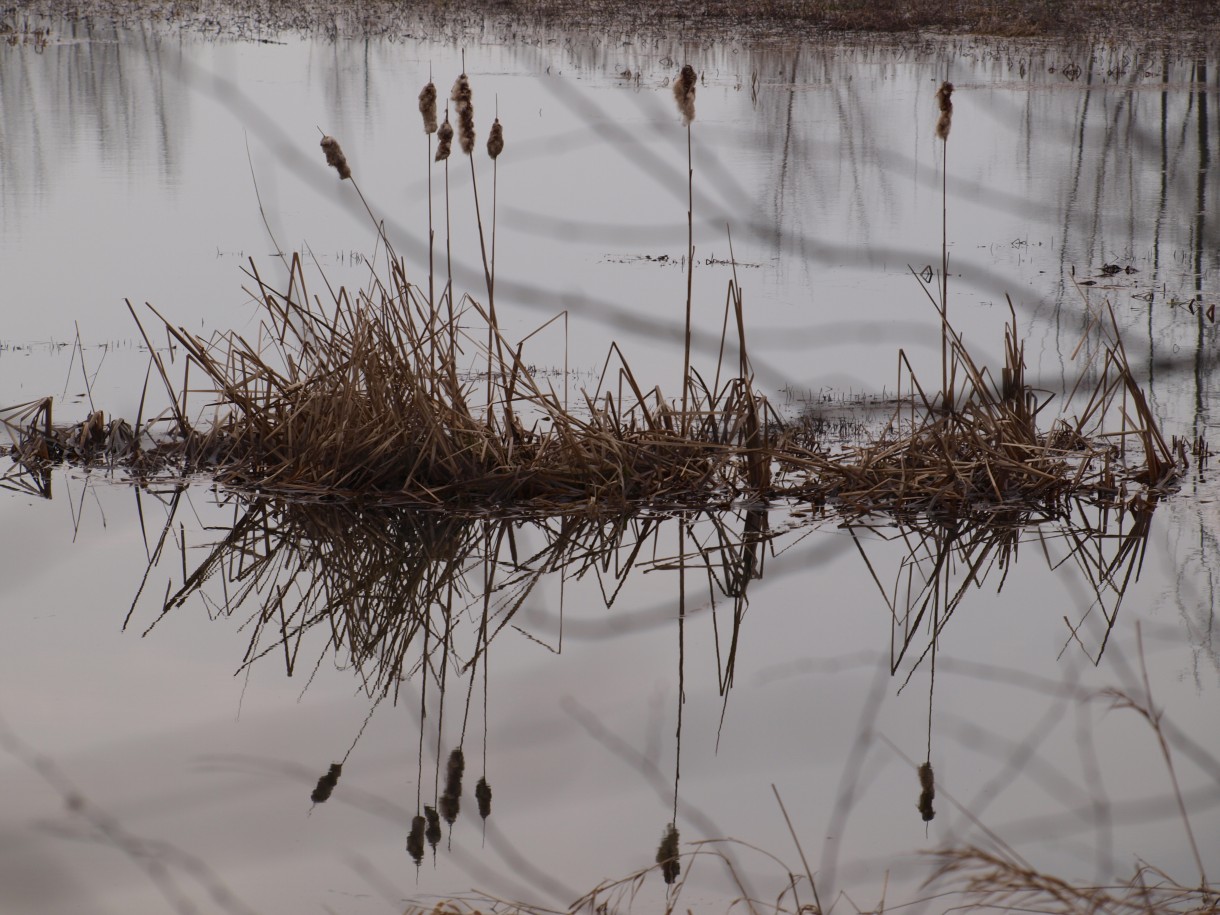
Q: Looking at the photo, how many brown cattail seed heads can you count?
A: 7